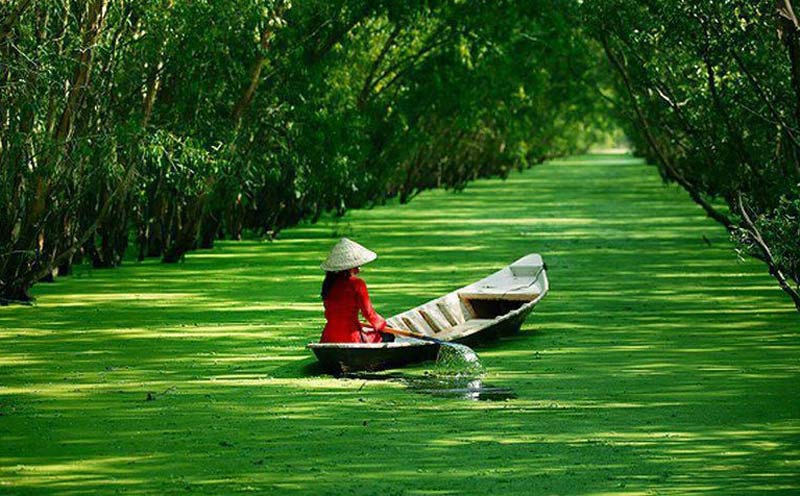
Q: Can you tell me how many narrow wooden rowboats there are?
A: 1